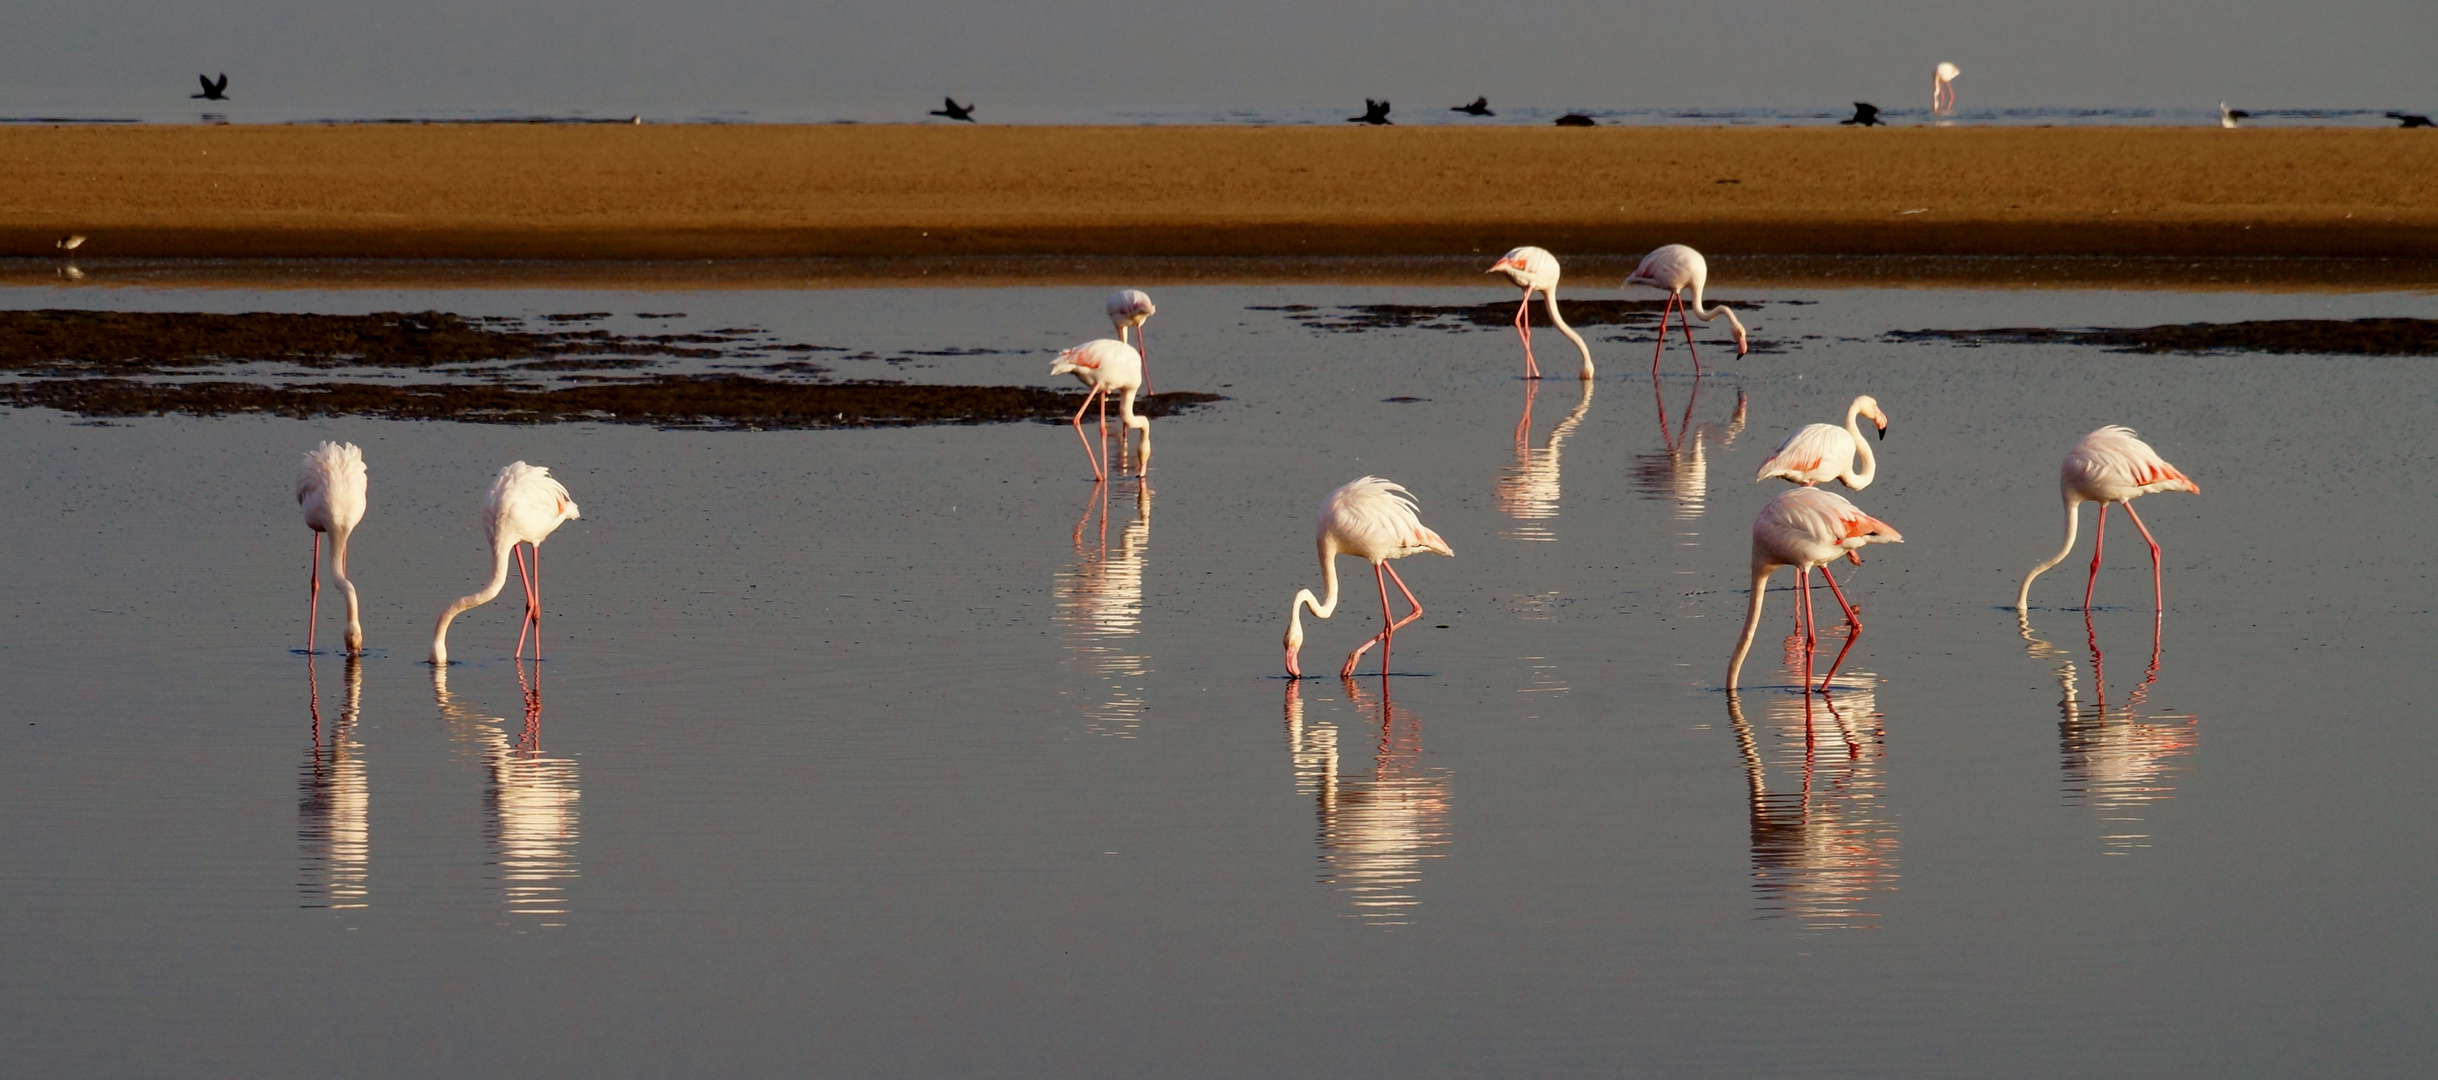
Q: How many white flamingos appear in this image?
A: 11